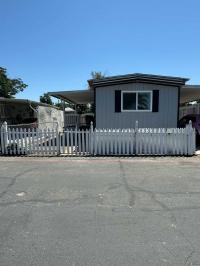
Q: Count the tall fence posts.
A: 4